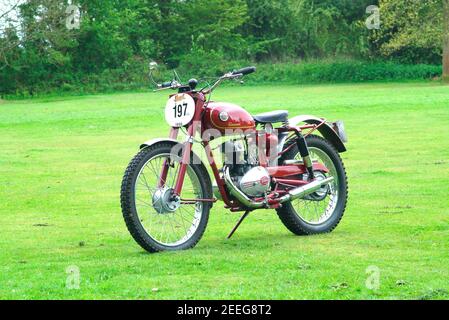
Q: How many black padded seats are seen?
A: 1